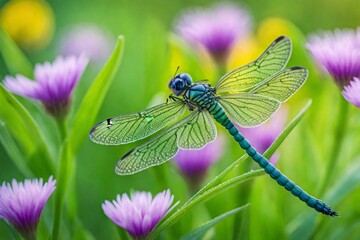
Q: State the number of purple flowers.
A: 9